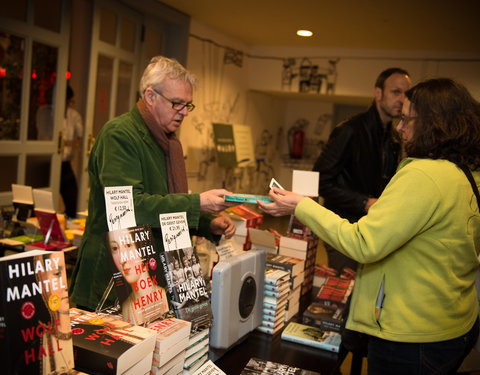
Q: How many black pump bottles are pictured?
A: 0